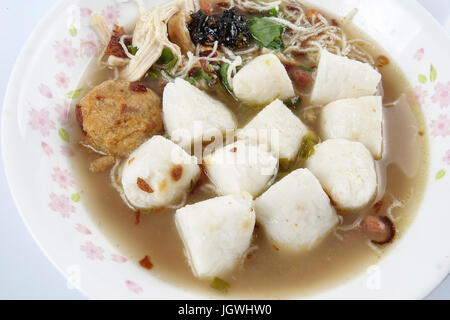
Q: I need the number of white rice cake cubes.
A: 10